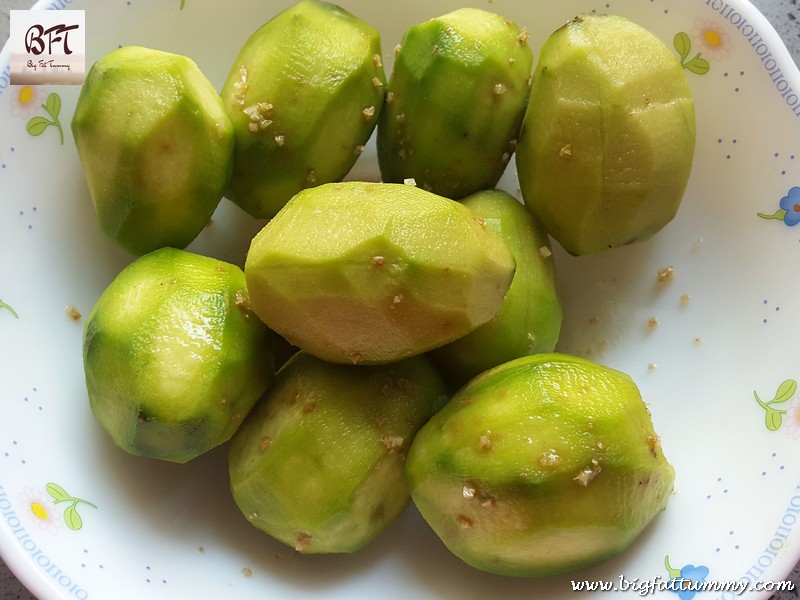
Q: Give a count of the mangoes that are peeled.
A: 9